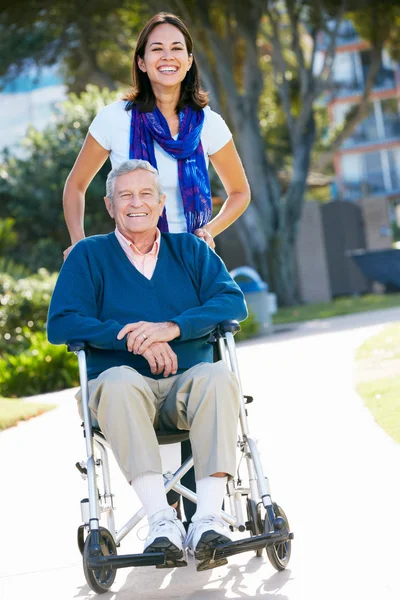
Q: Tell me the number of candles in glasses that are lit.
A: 0